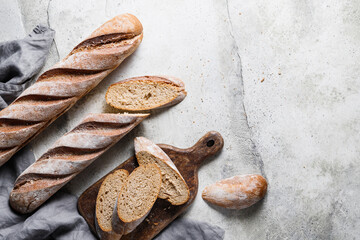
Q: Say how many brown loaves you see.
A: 2